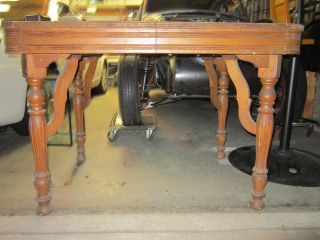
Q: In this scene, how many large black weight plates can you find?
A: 1